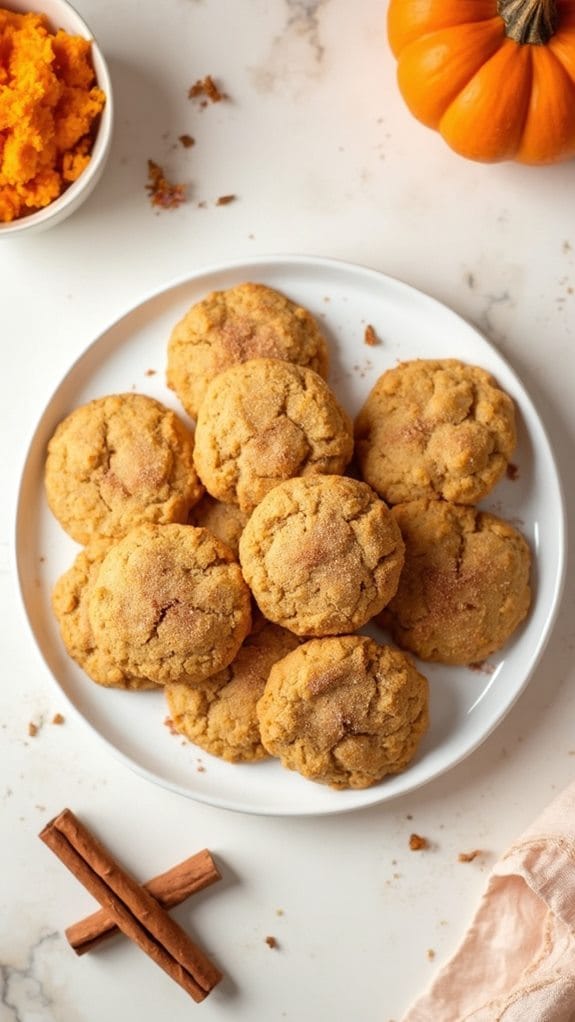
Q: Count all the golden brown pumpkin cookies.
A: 11